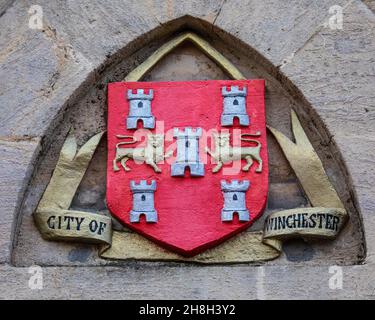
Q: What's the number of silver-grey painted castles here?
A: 5